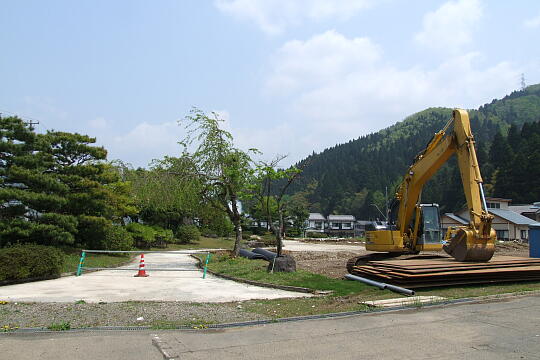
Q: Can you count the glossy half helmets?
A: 0